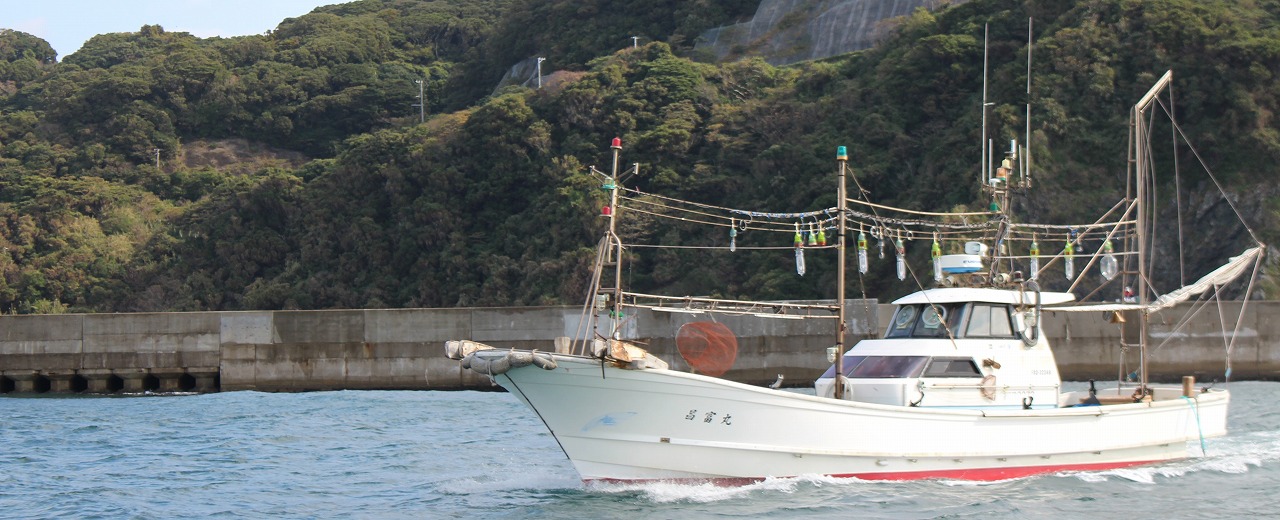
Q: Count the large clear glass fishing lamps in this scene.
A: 7